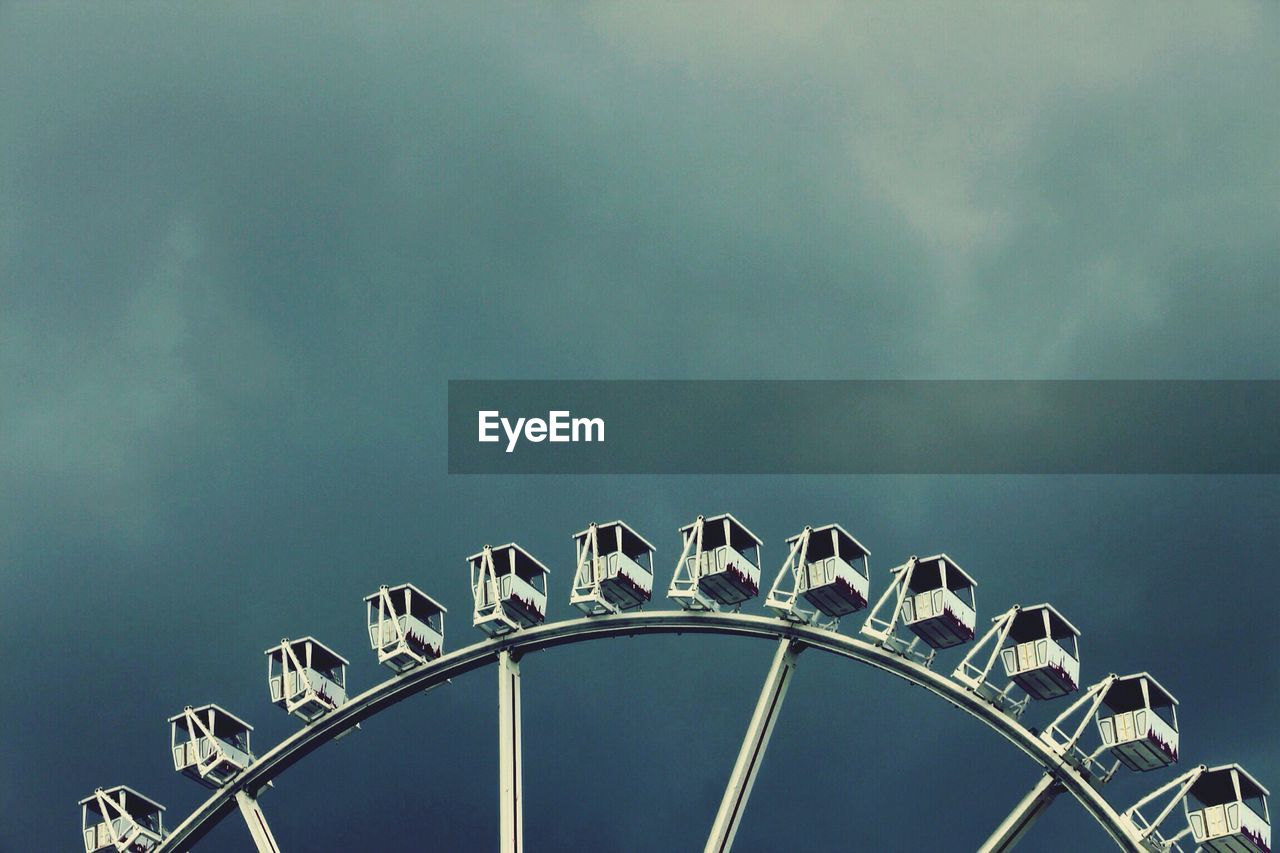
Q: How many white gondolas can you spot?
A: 12